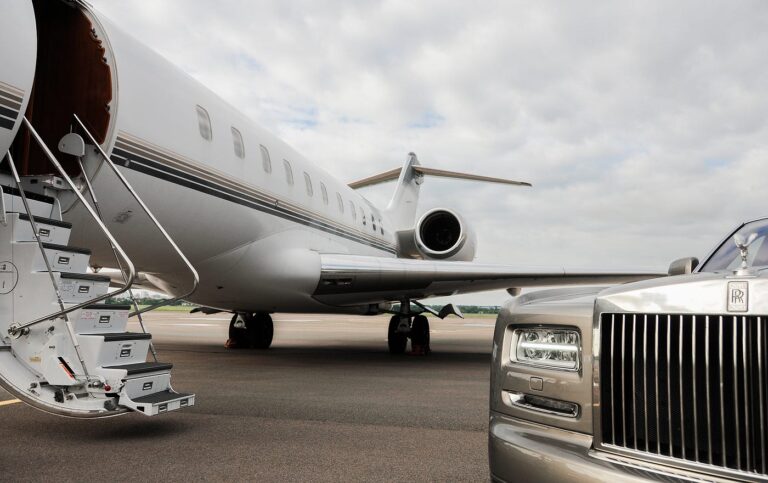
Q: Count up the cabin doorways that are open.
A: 1